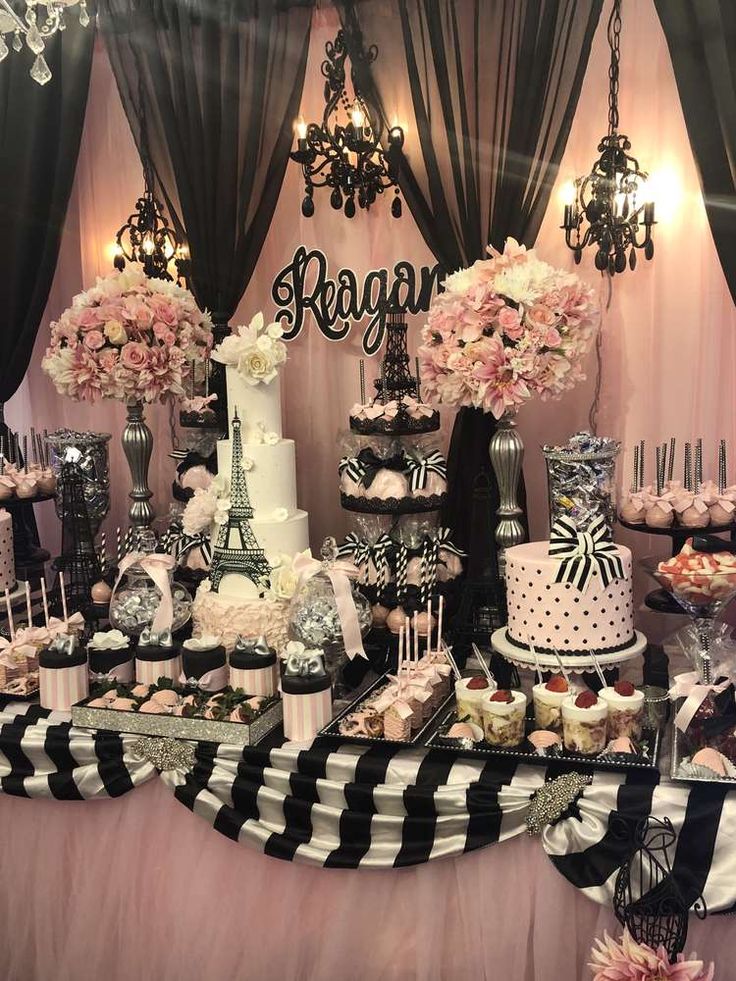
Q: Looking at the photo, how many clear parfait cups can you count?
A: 5